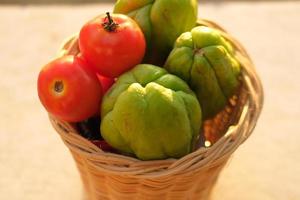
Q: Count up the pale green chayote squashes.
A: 3